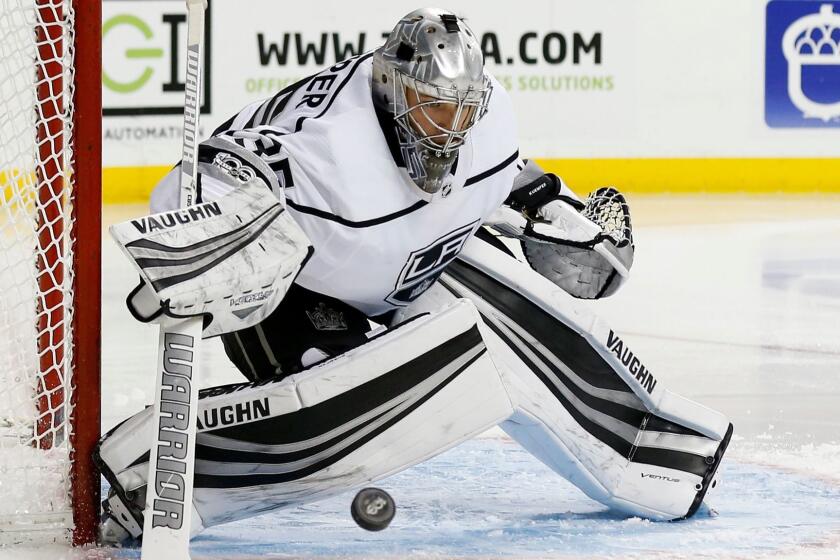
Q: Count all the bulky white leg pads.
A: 2